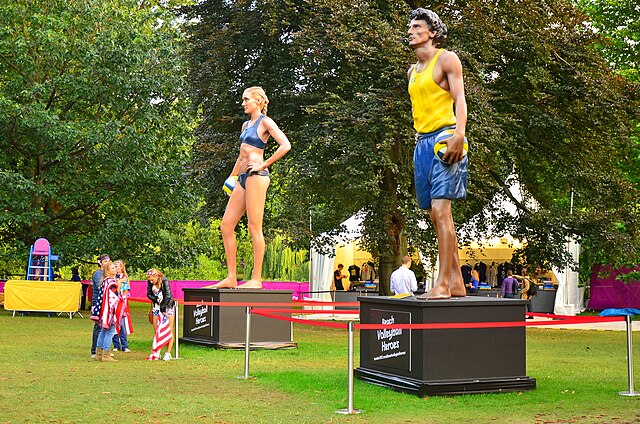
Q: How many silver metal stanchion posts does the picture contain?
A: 4